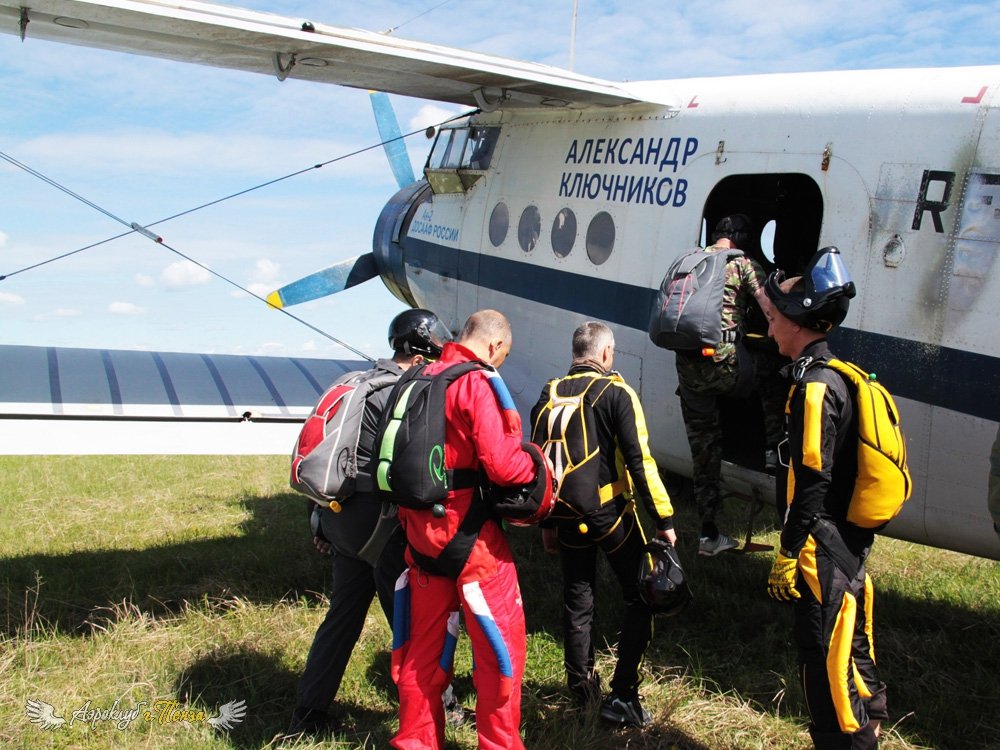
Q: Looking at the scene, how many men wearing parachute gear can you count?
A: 5